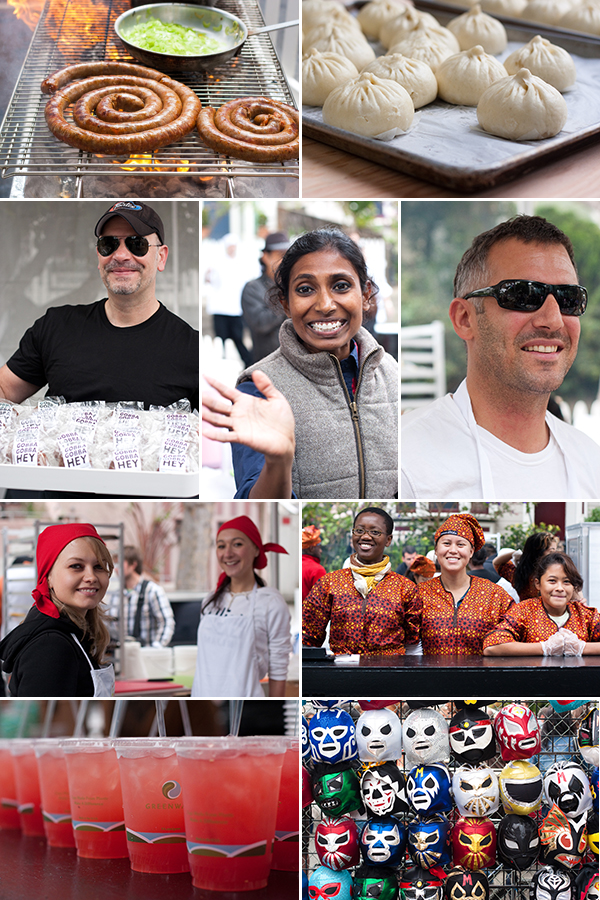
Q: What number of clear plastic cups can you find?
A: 7